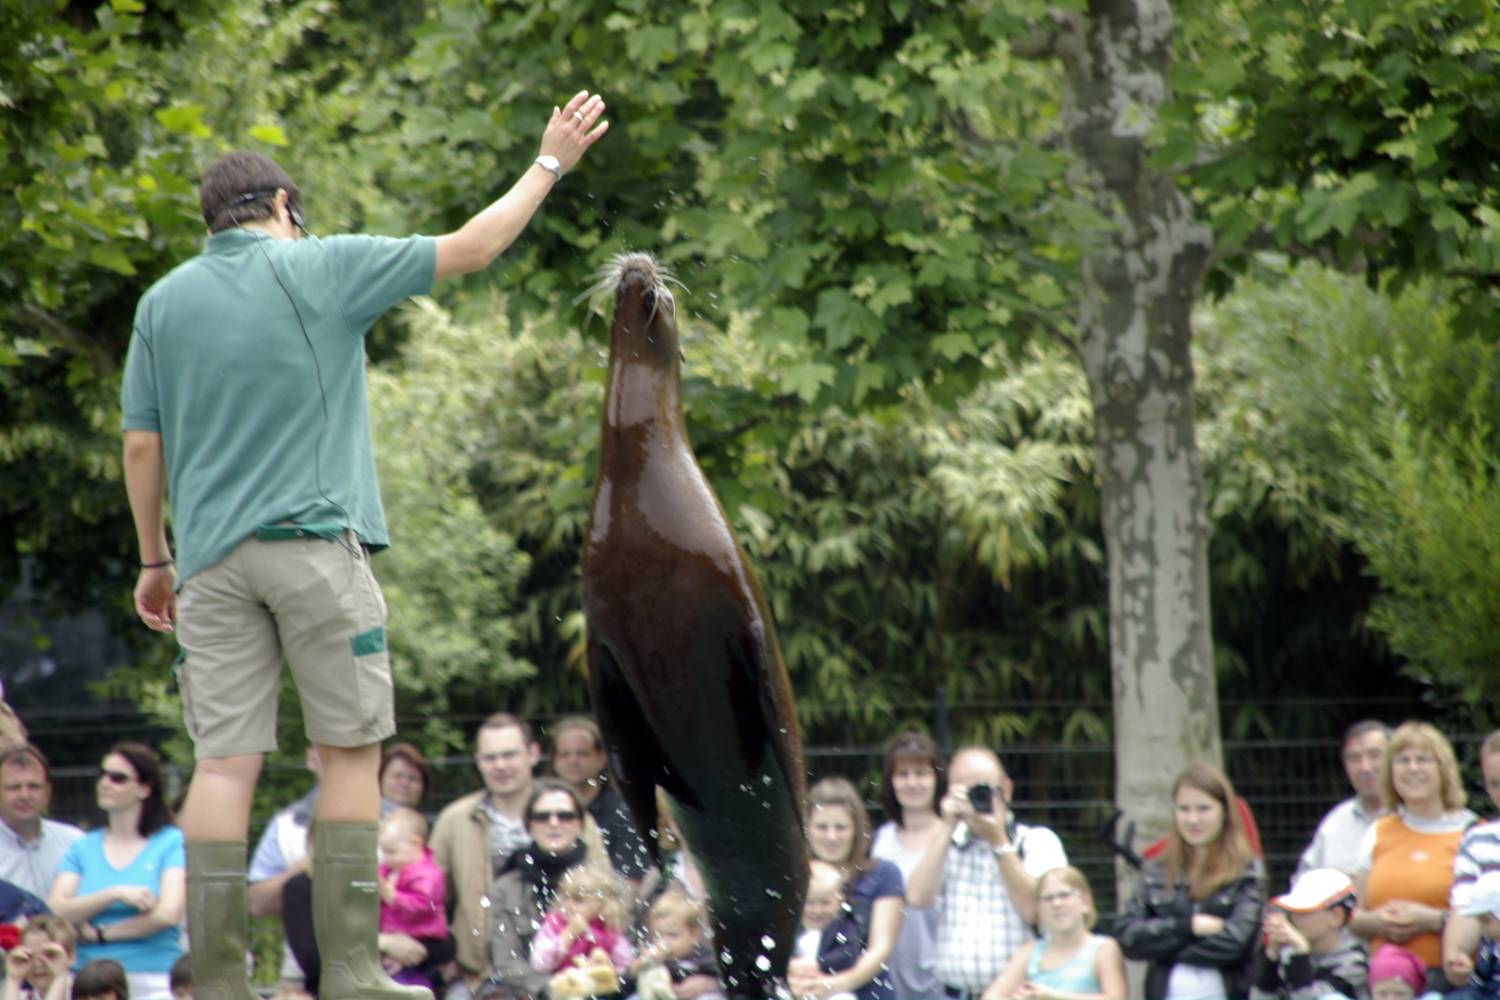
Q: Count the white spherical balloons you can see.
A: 0